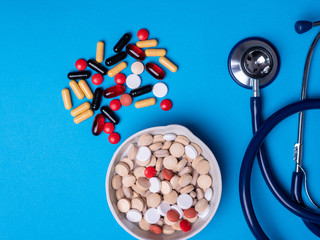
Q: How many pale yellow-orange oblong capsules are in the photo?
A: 11